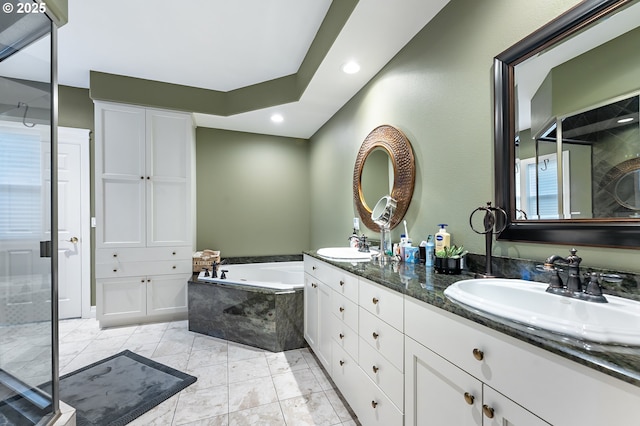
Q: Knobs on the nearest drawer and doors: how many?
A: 3